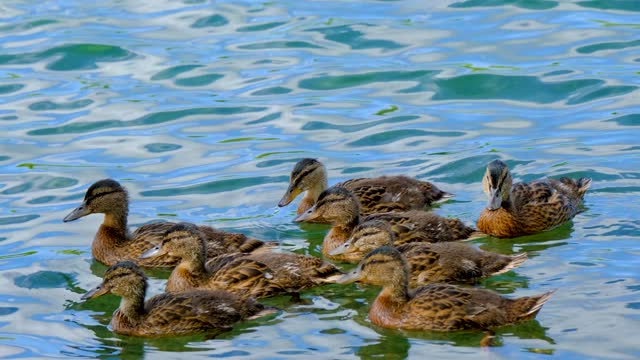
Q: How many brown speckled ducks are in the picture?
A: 8